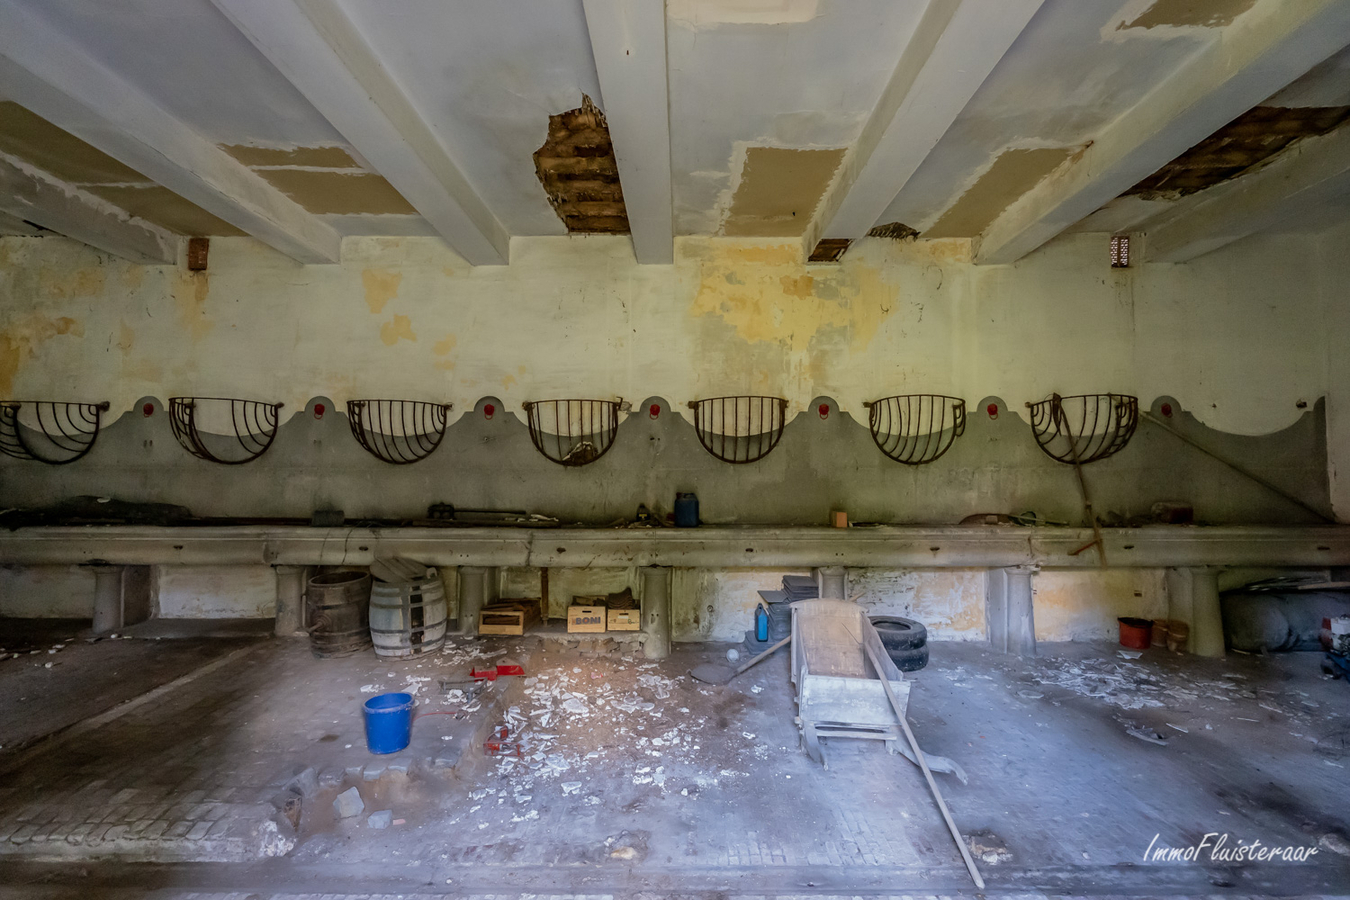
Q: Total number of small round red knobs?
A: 7